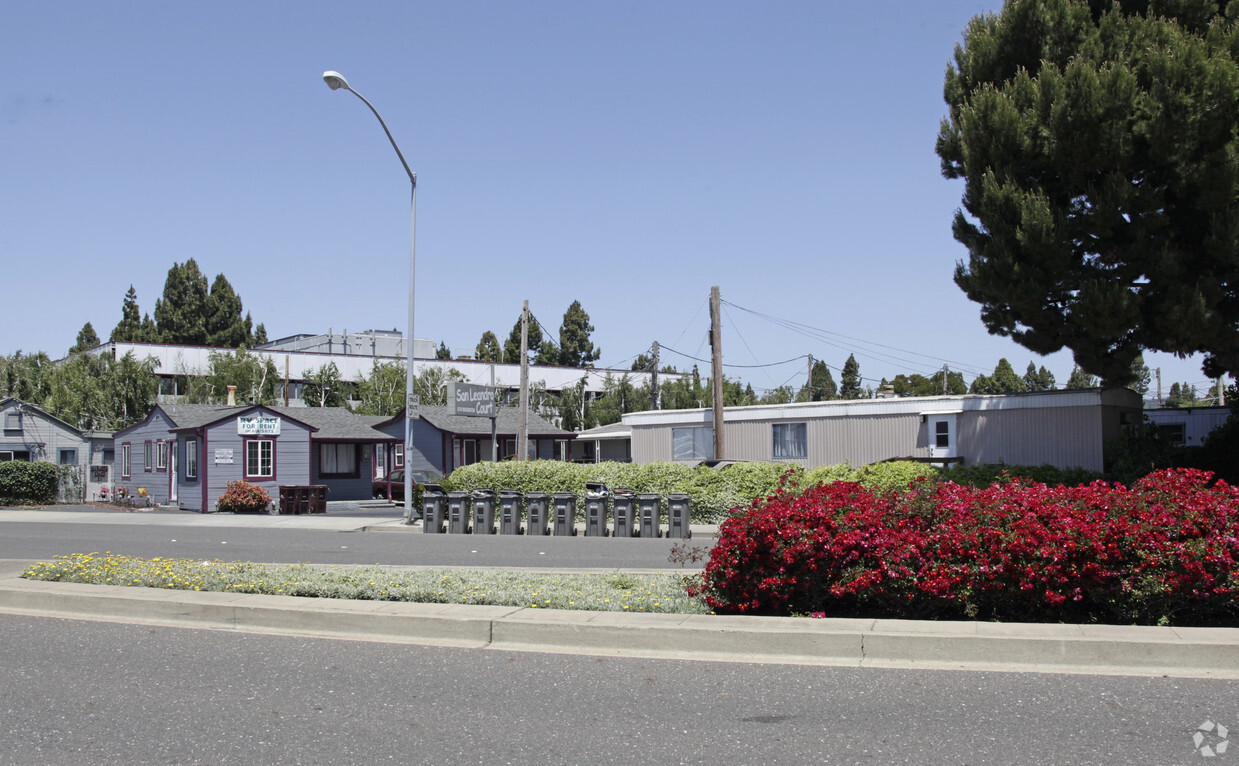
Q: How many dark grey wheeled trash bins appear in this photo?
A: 10